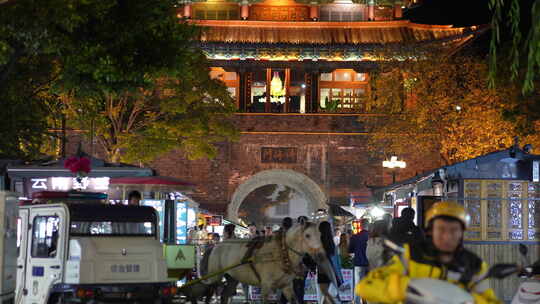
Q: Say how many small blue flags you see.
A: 0